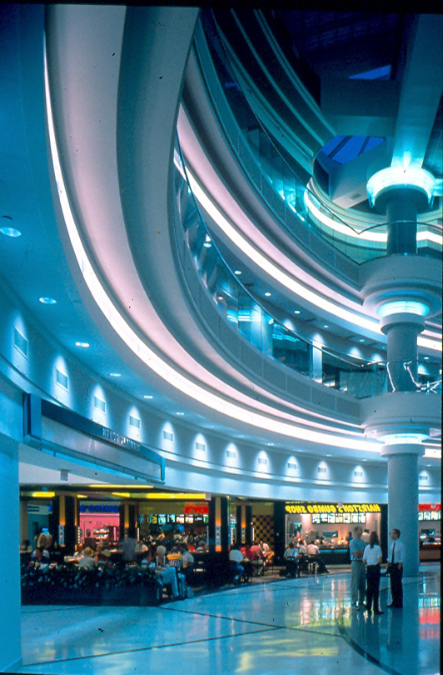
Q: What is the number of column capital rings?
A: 3